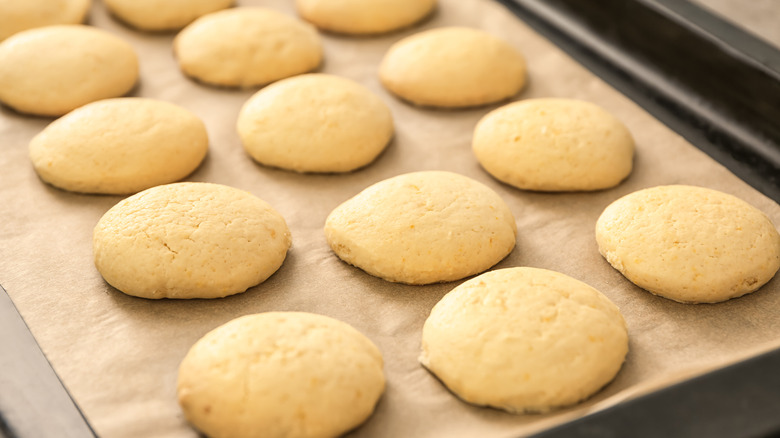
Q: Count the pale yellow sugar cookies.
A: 14